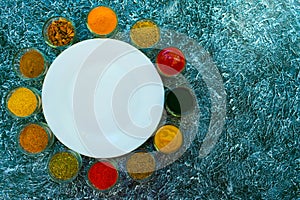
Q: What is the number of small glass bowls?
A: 12